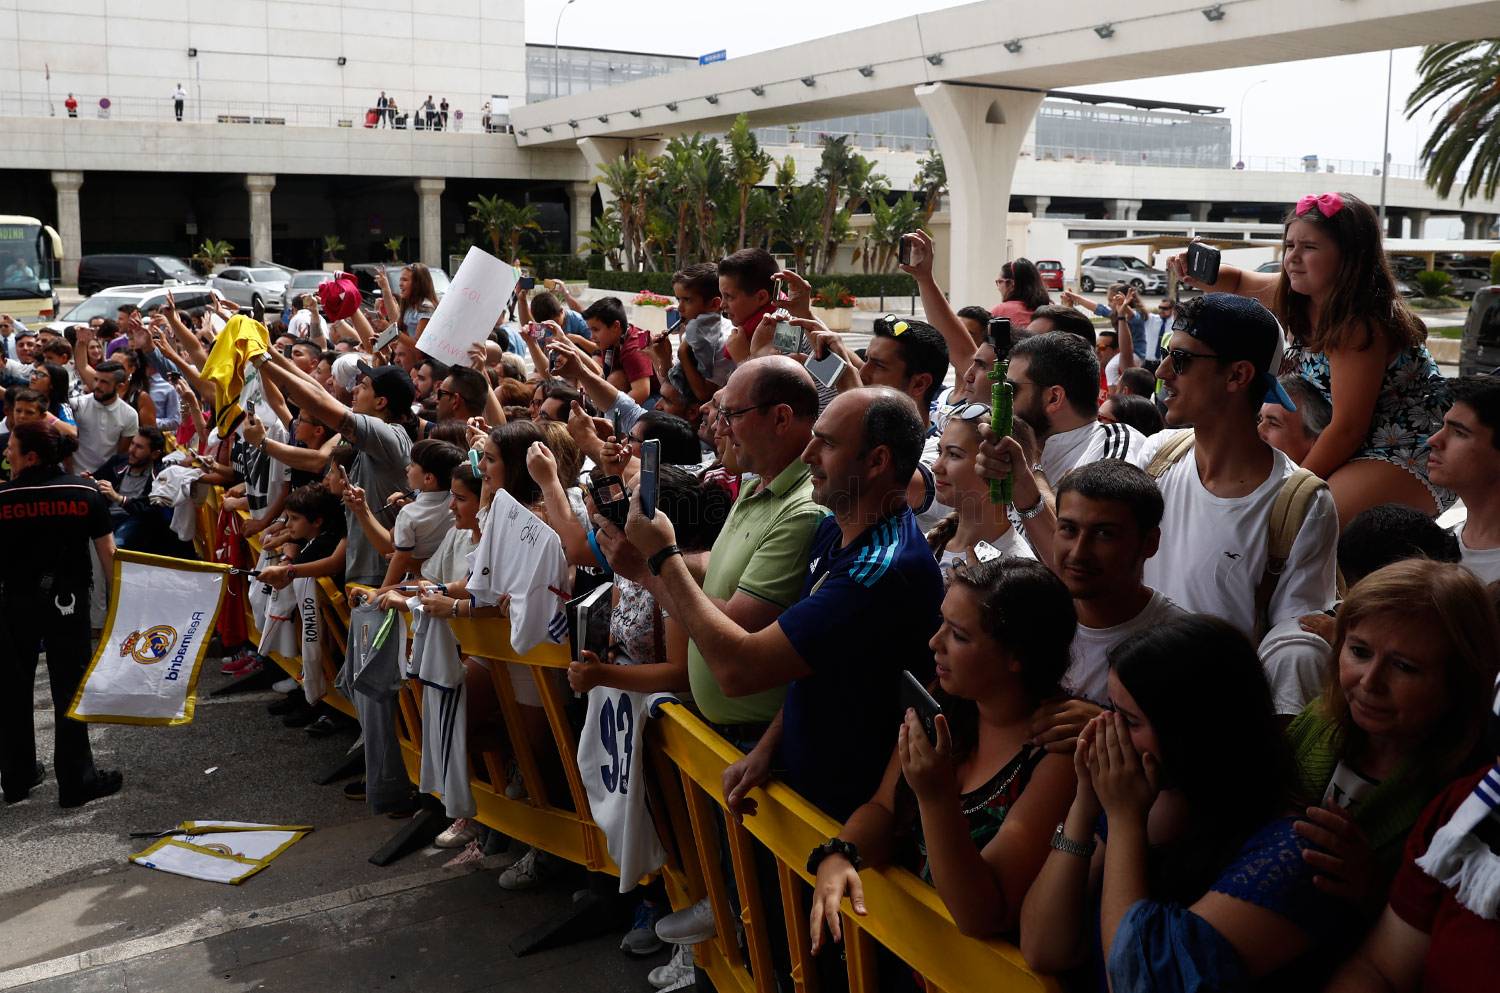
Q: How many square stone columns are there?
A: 4